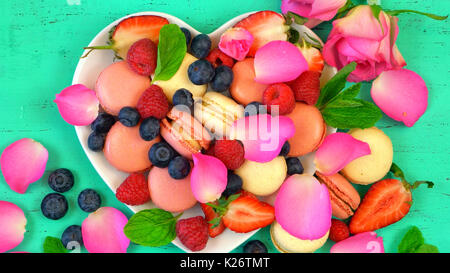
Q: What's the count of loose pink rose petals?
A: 11